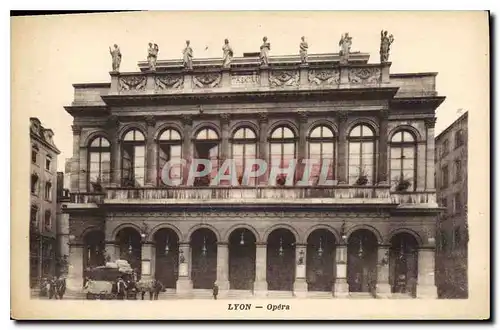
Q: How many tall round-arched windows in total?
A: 9